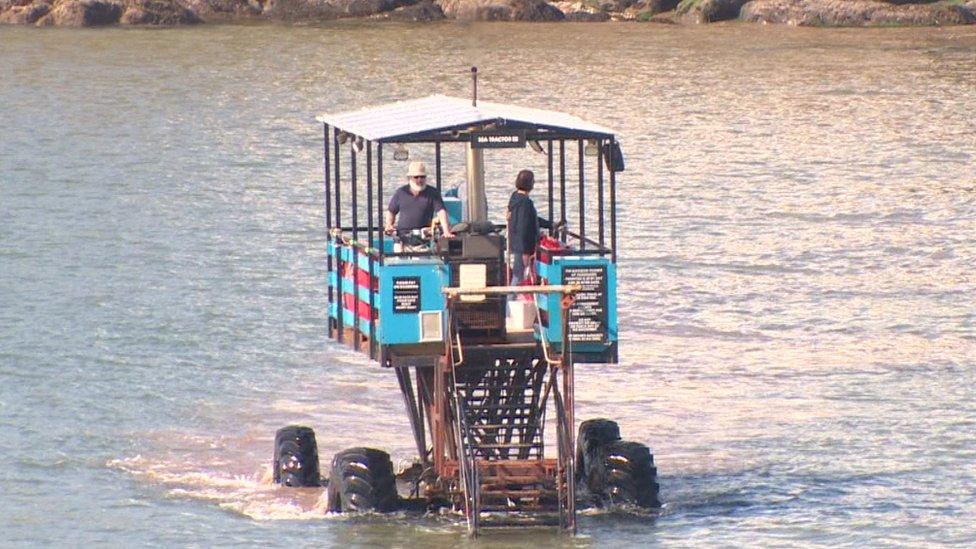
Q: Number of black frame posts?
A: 11